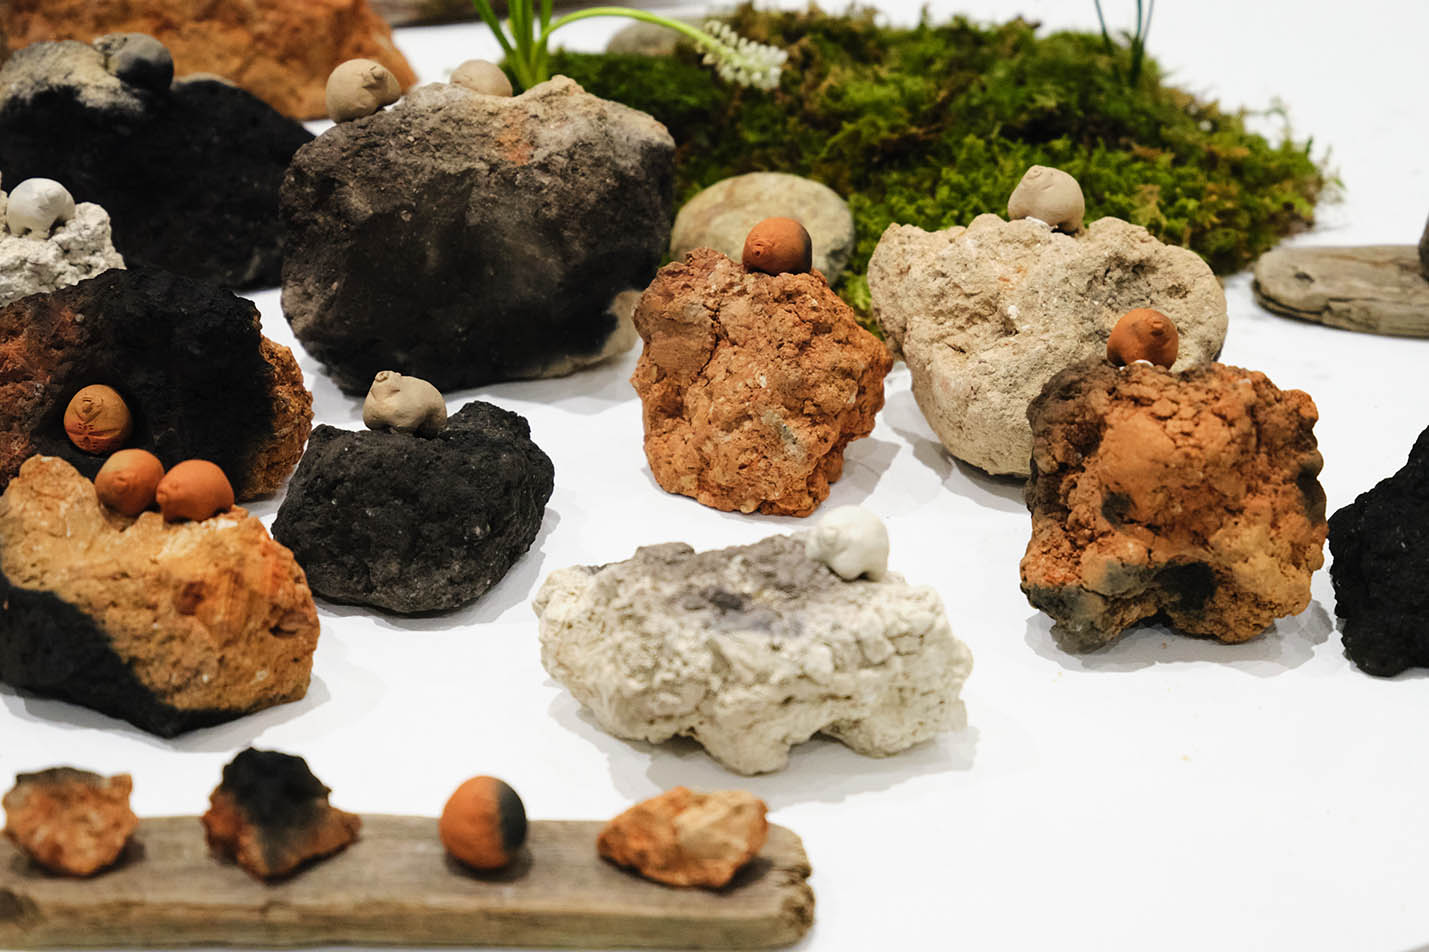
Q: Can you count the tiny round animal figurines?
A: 13